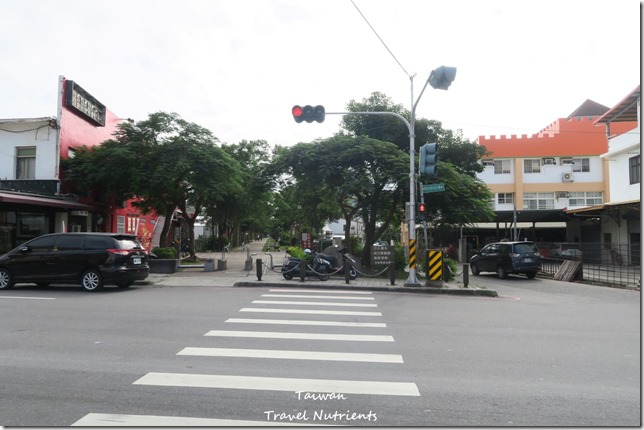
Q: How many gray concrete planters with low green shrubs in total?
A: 1